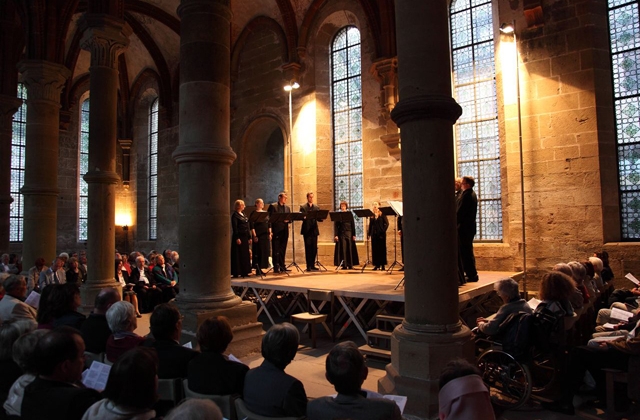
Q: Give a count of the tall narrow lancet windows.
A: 6